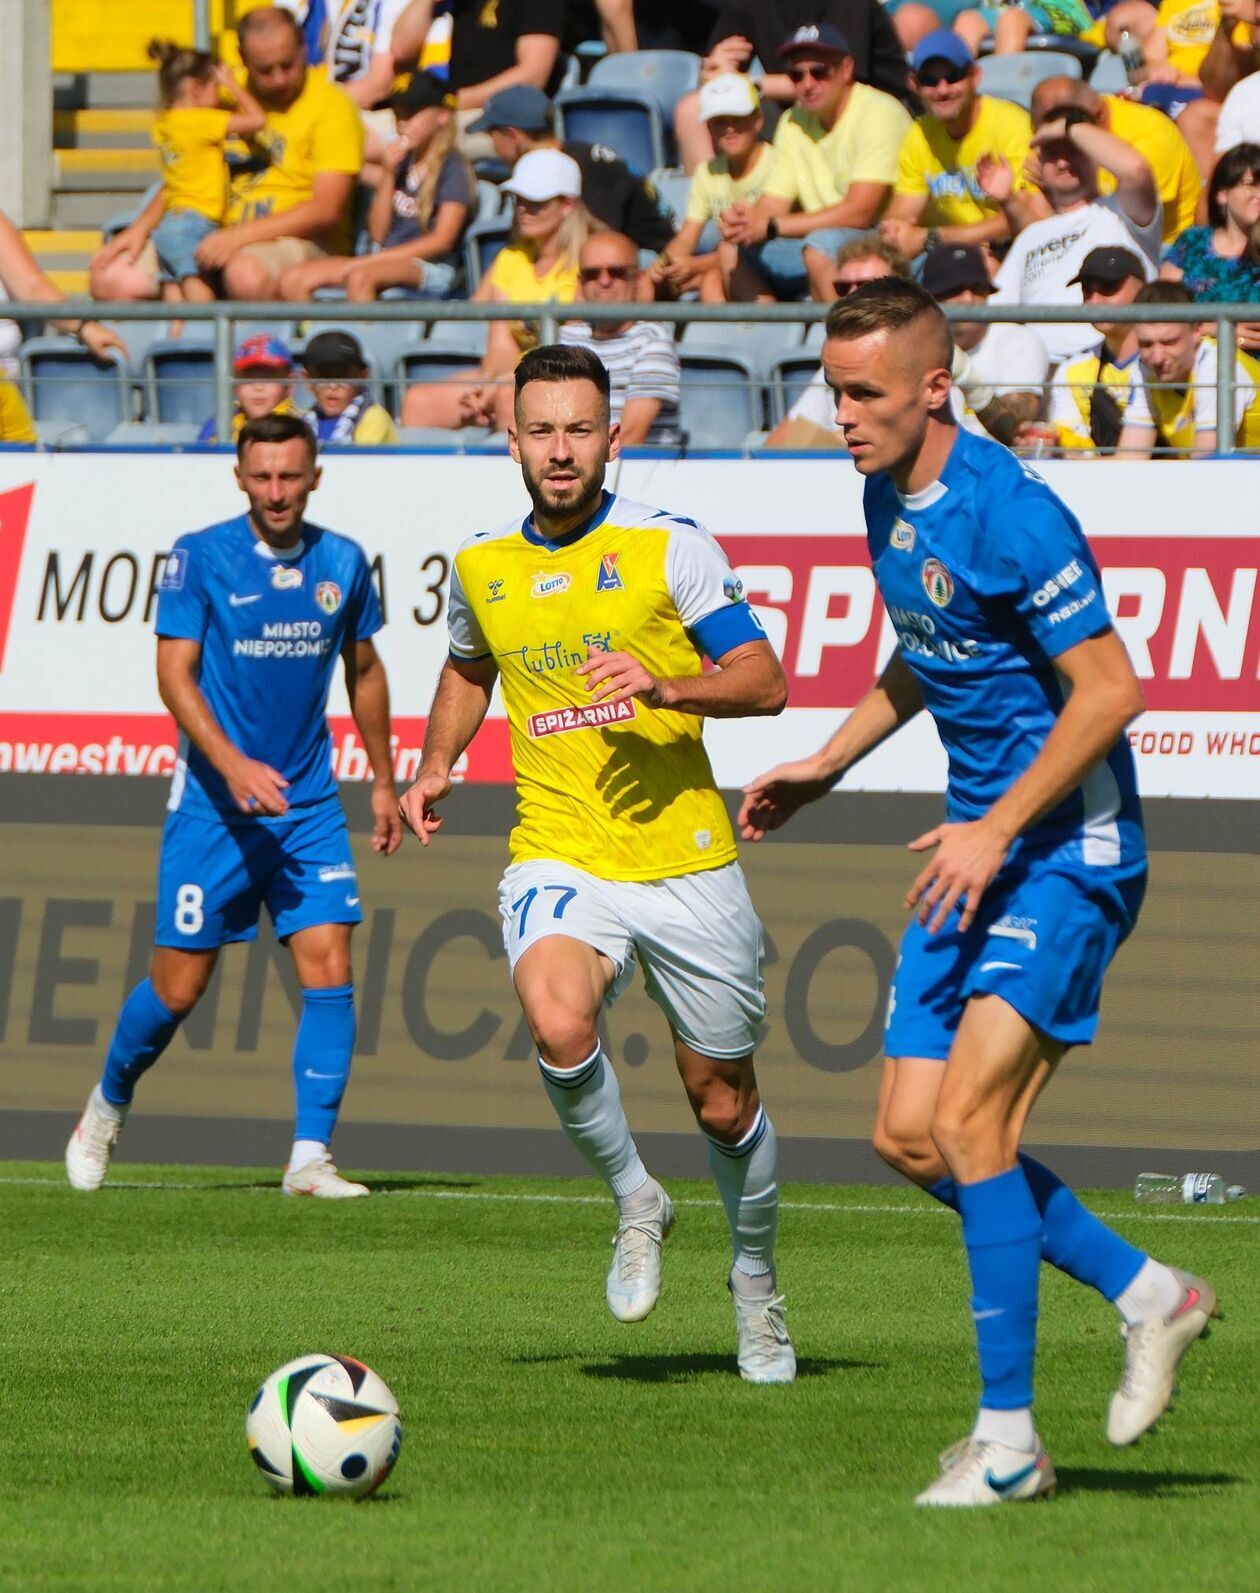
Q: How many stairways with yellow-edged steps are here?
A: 1